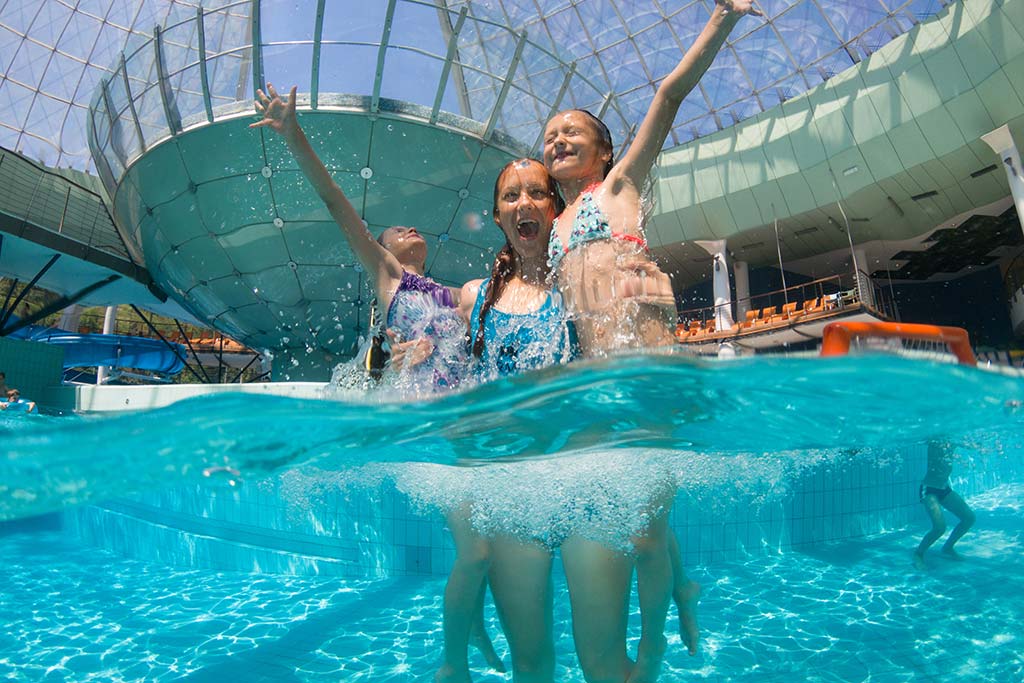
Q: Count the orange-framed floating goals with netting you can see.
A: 1